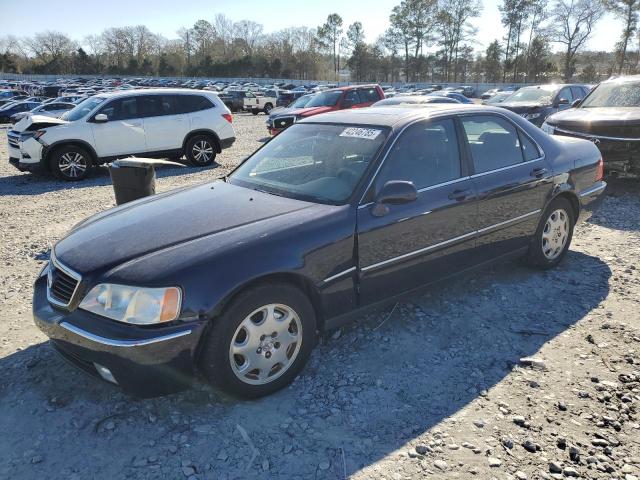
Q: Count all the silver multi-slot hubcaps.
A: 2